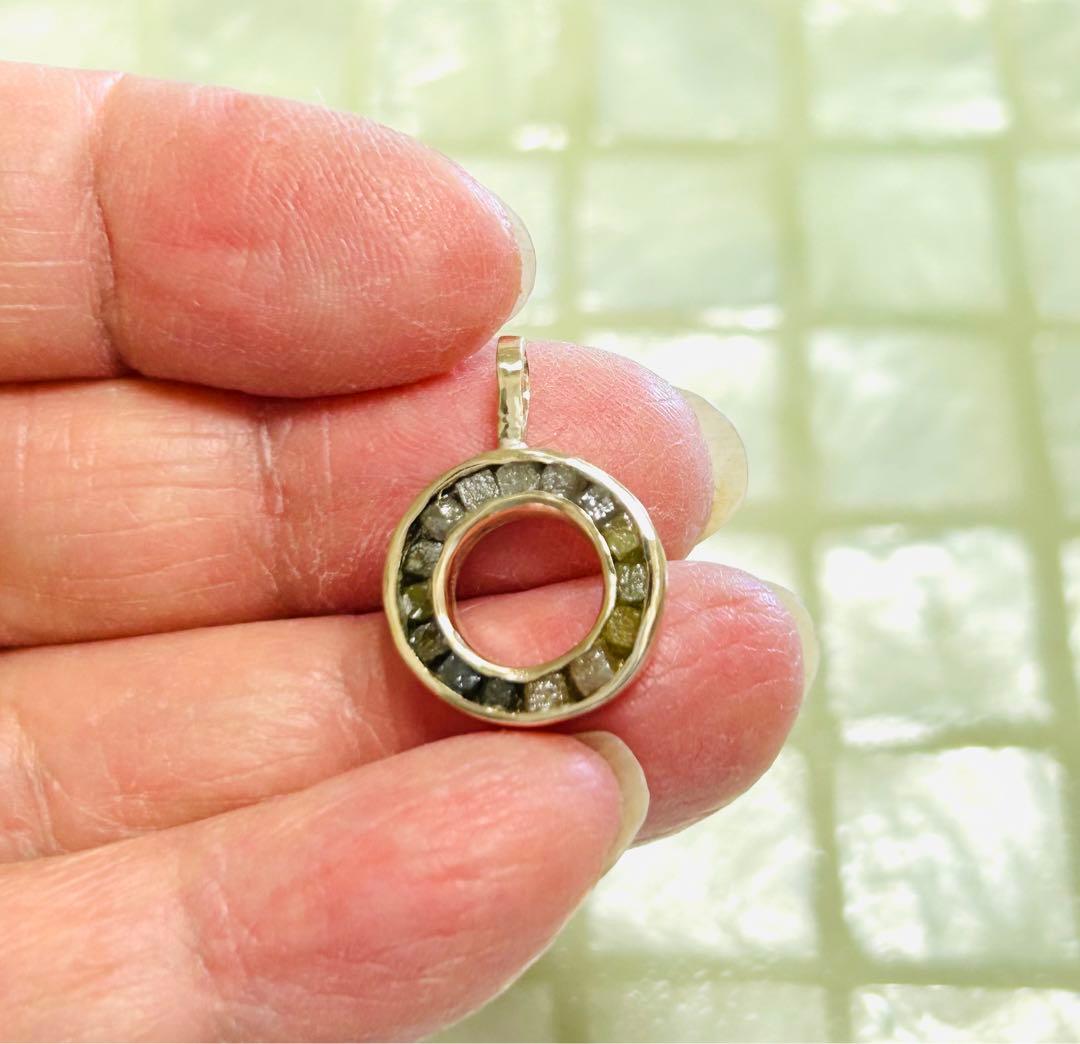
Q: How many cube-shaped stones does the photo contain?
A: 15